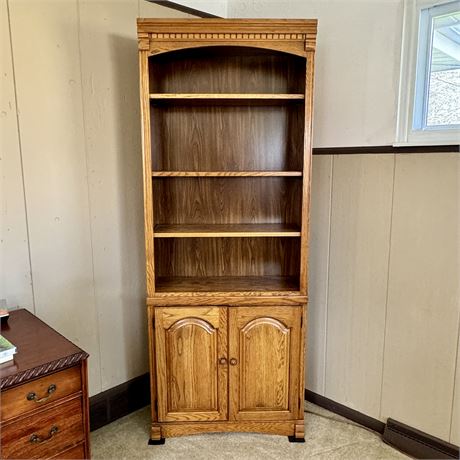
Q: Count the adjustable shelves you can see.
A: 3